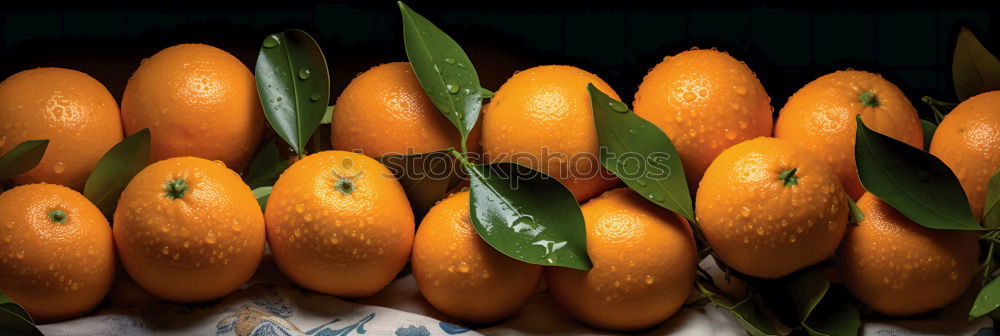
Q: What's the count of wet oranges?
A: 14